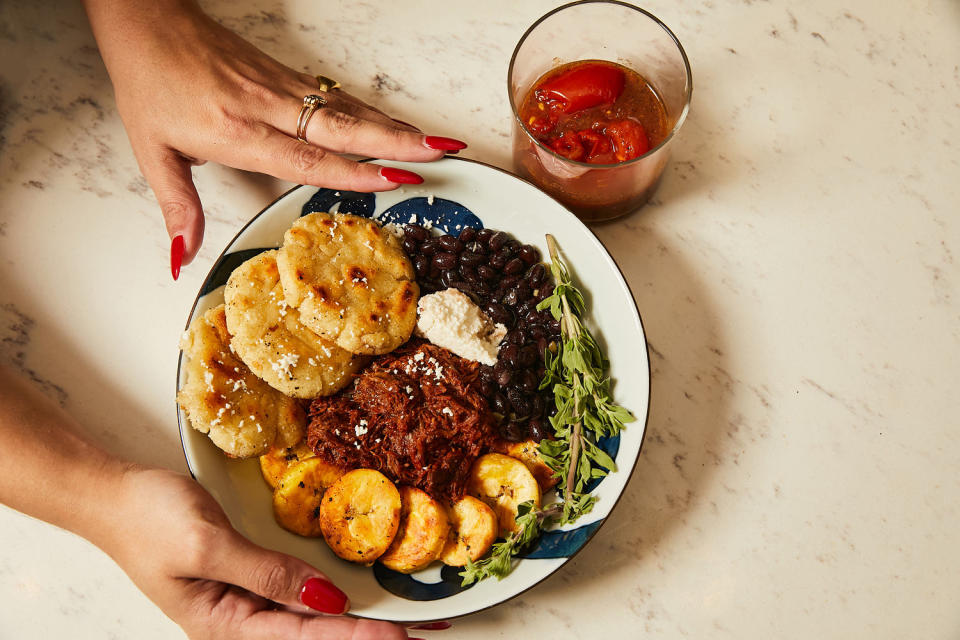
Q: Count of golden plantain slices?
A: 7